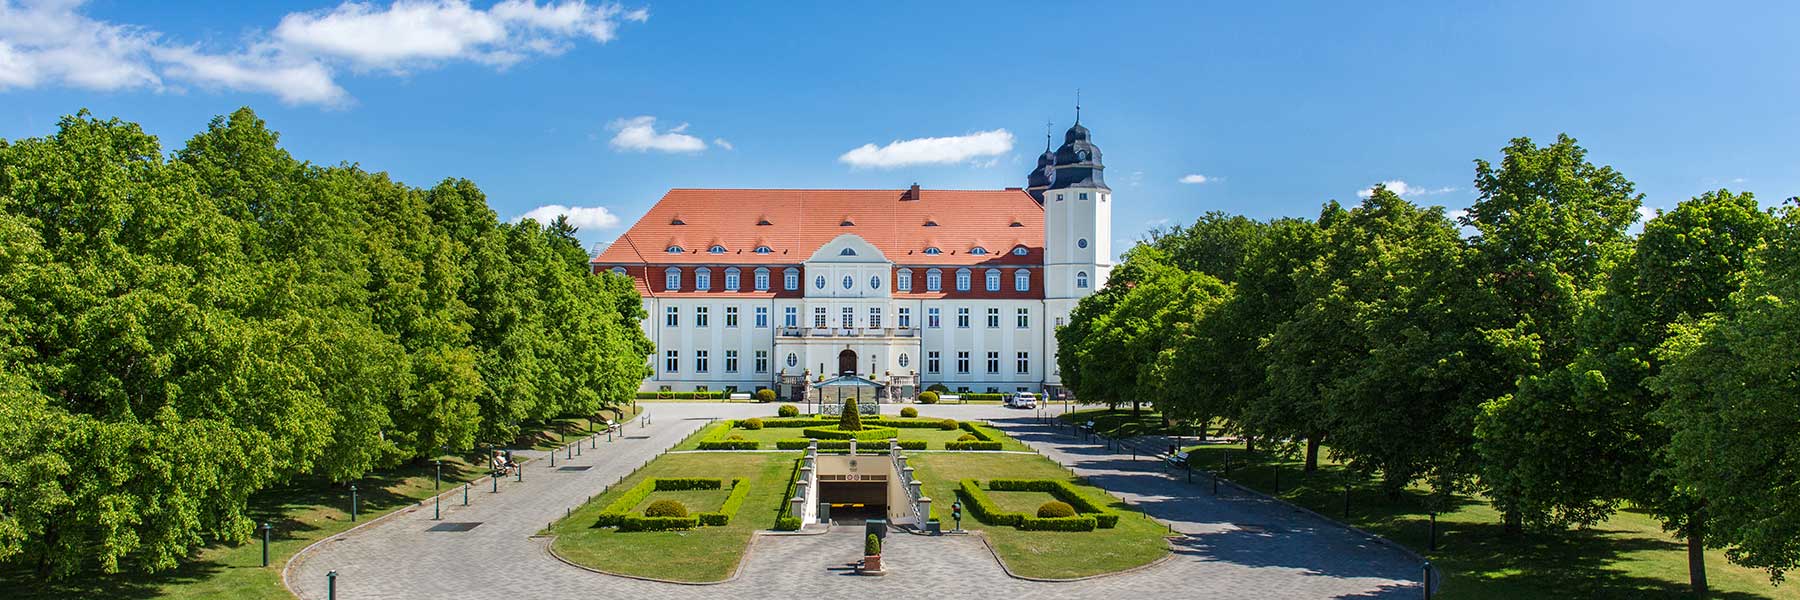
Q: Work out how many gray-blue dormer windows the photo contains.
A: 11